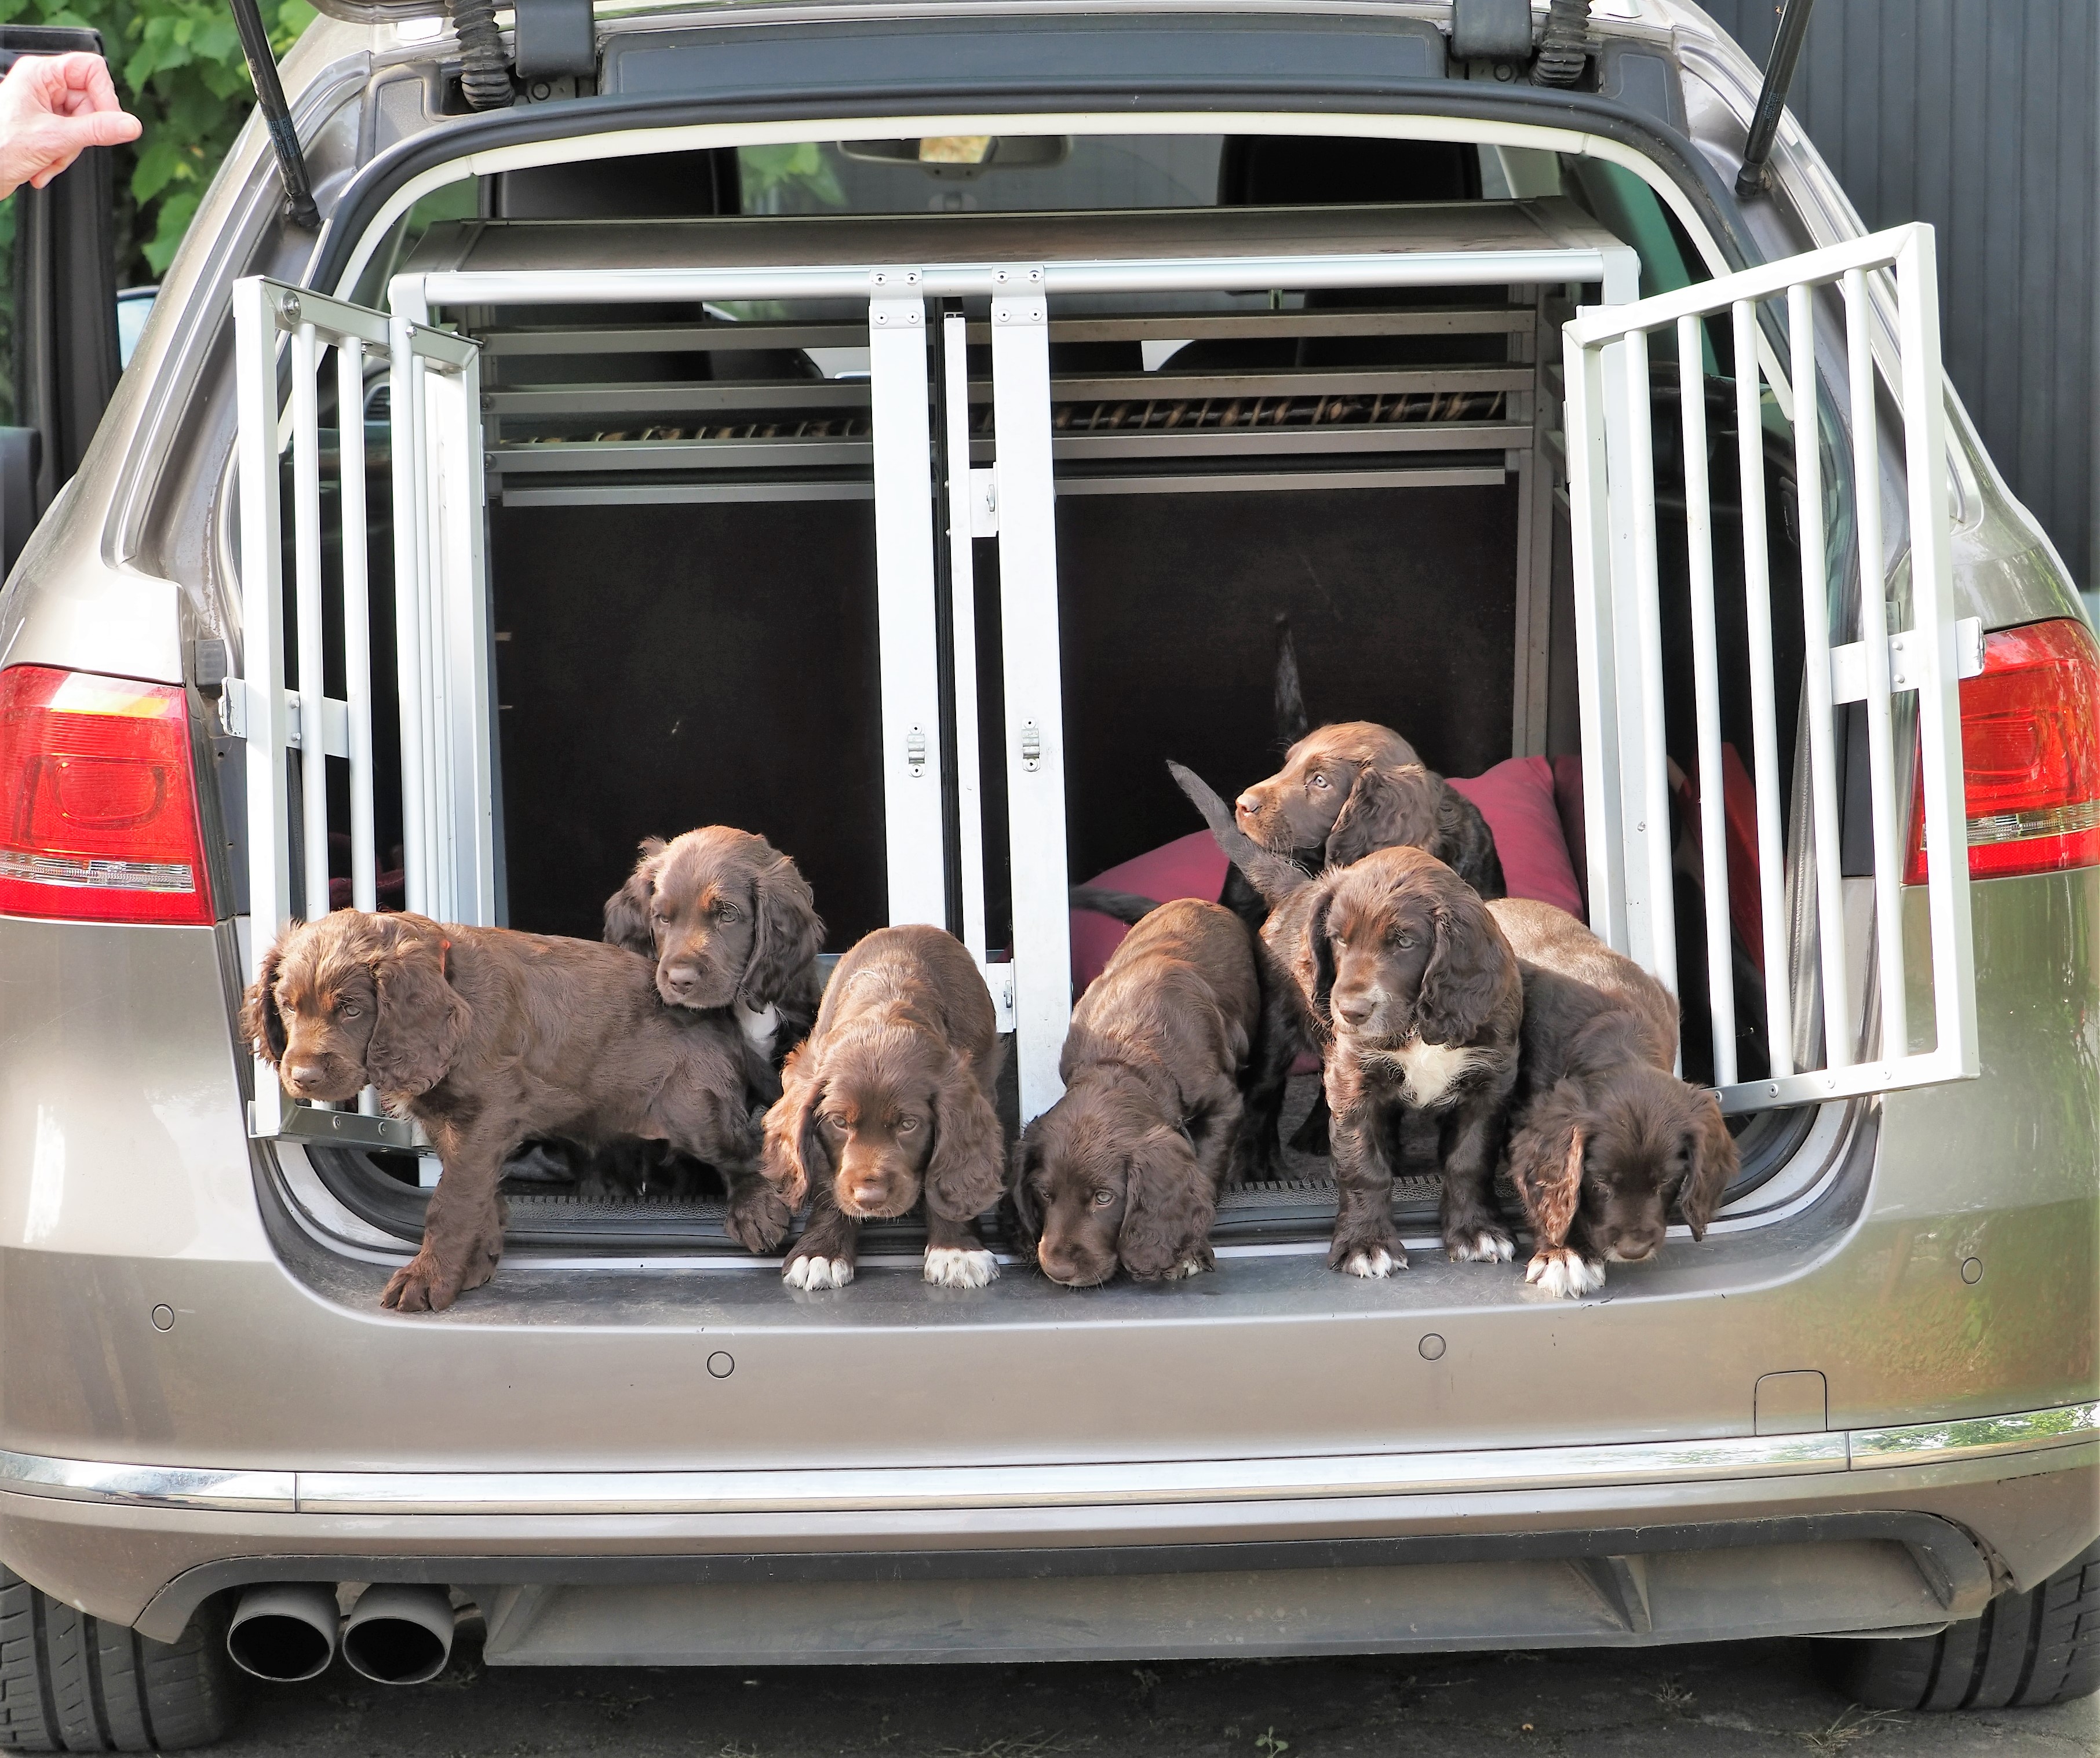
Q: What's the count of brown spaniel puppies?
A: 7